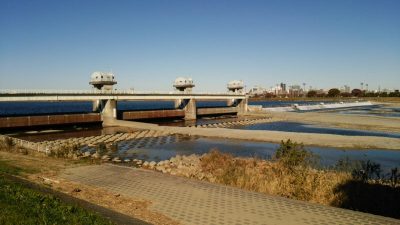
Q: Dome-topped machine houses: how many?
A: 3